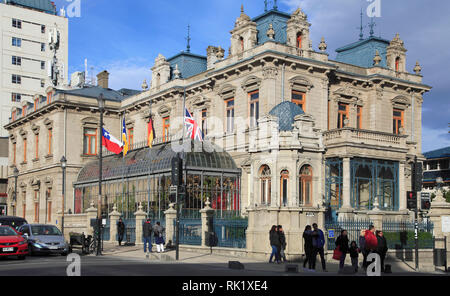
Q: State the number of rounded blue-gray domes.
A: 1